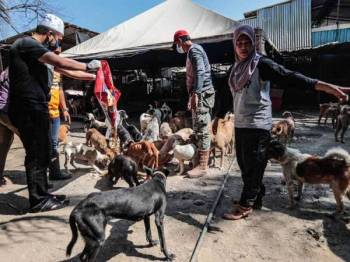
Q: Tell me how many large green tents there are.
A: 0